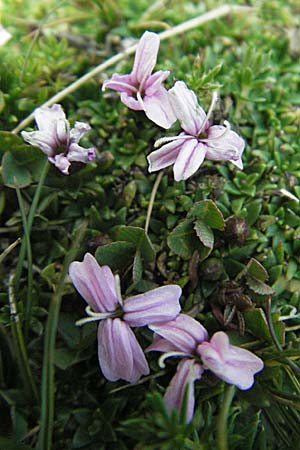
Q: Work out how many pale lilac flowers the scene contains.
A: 5